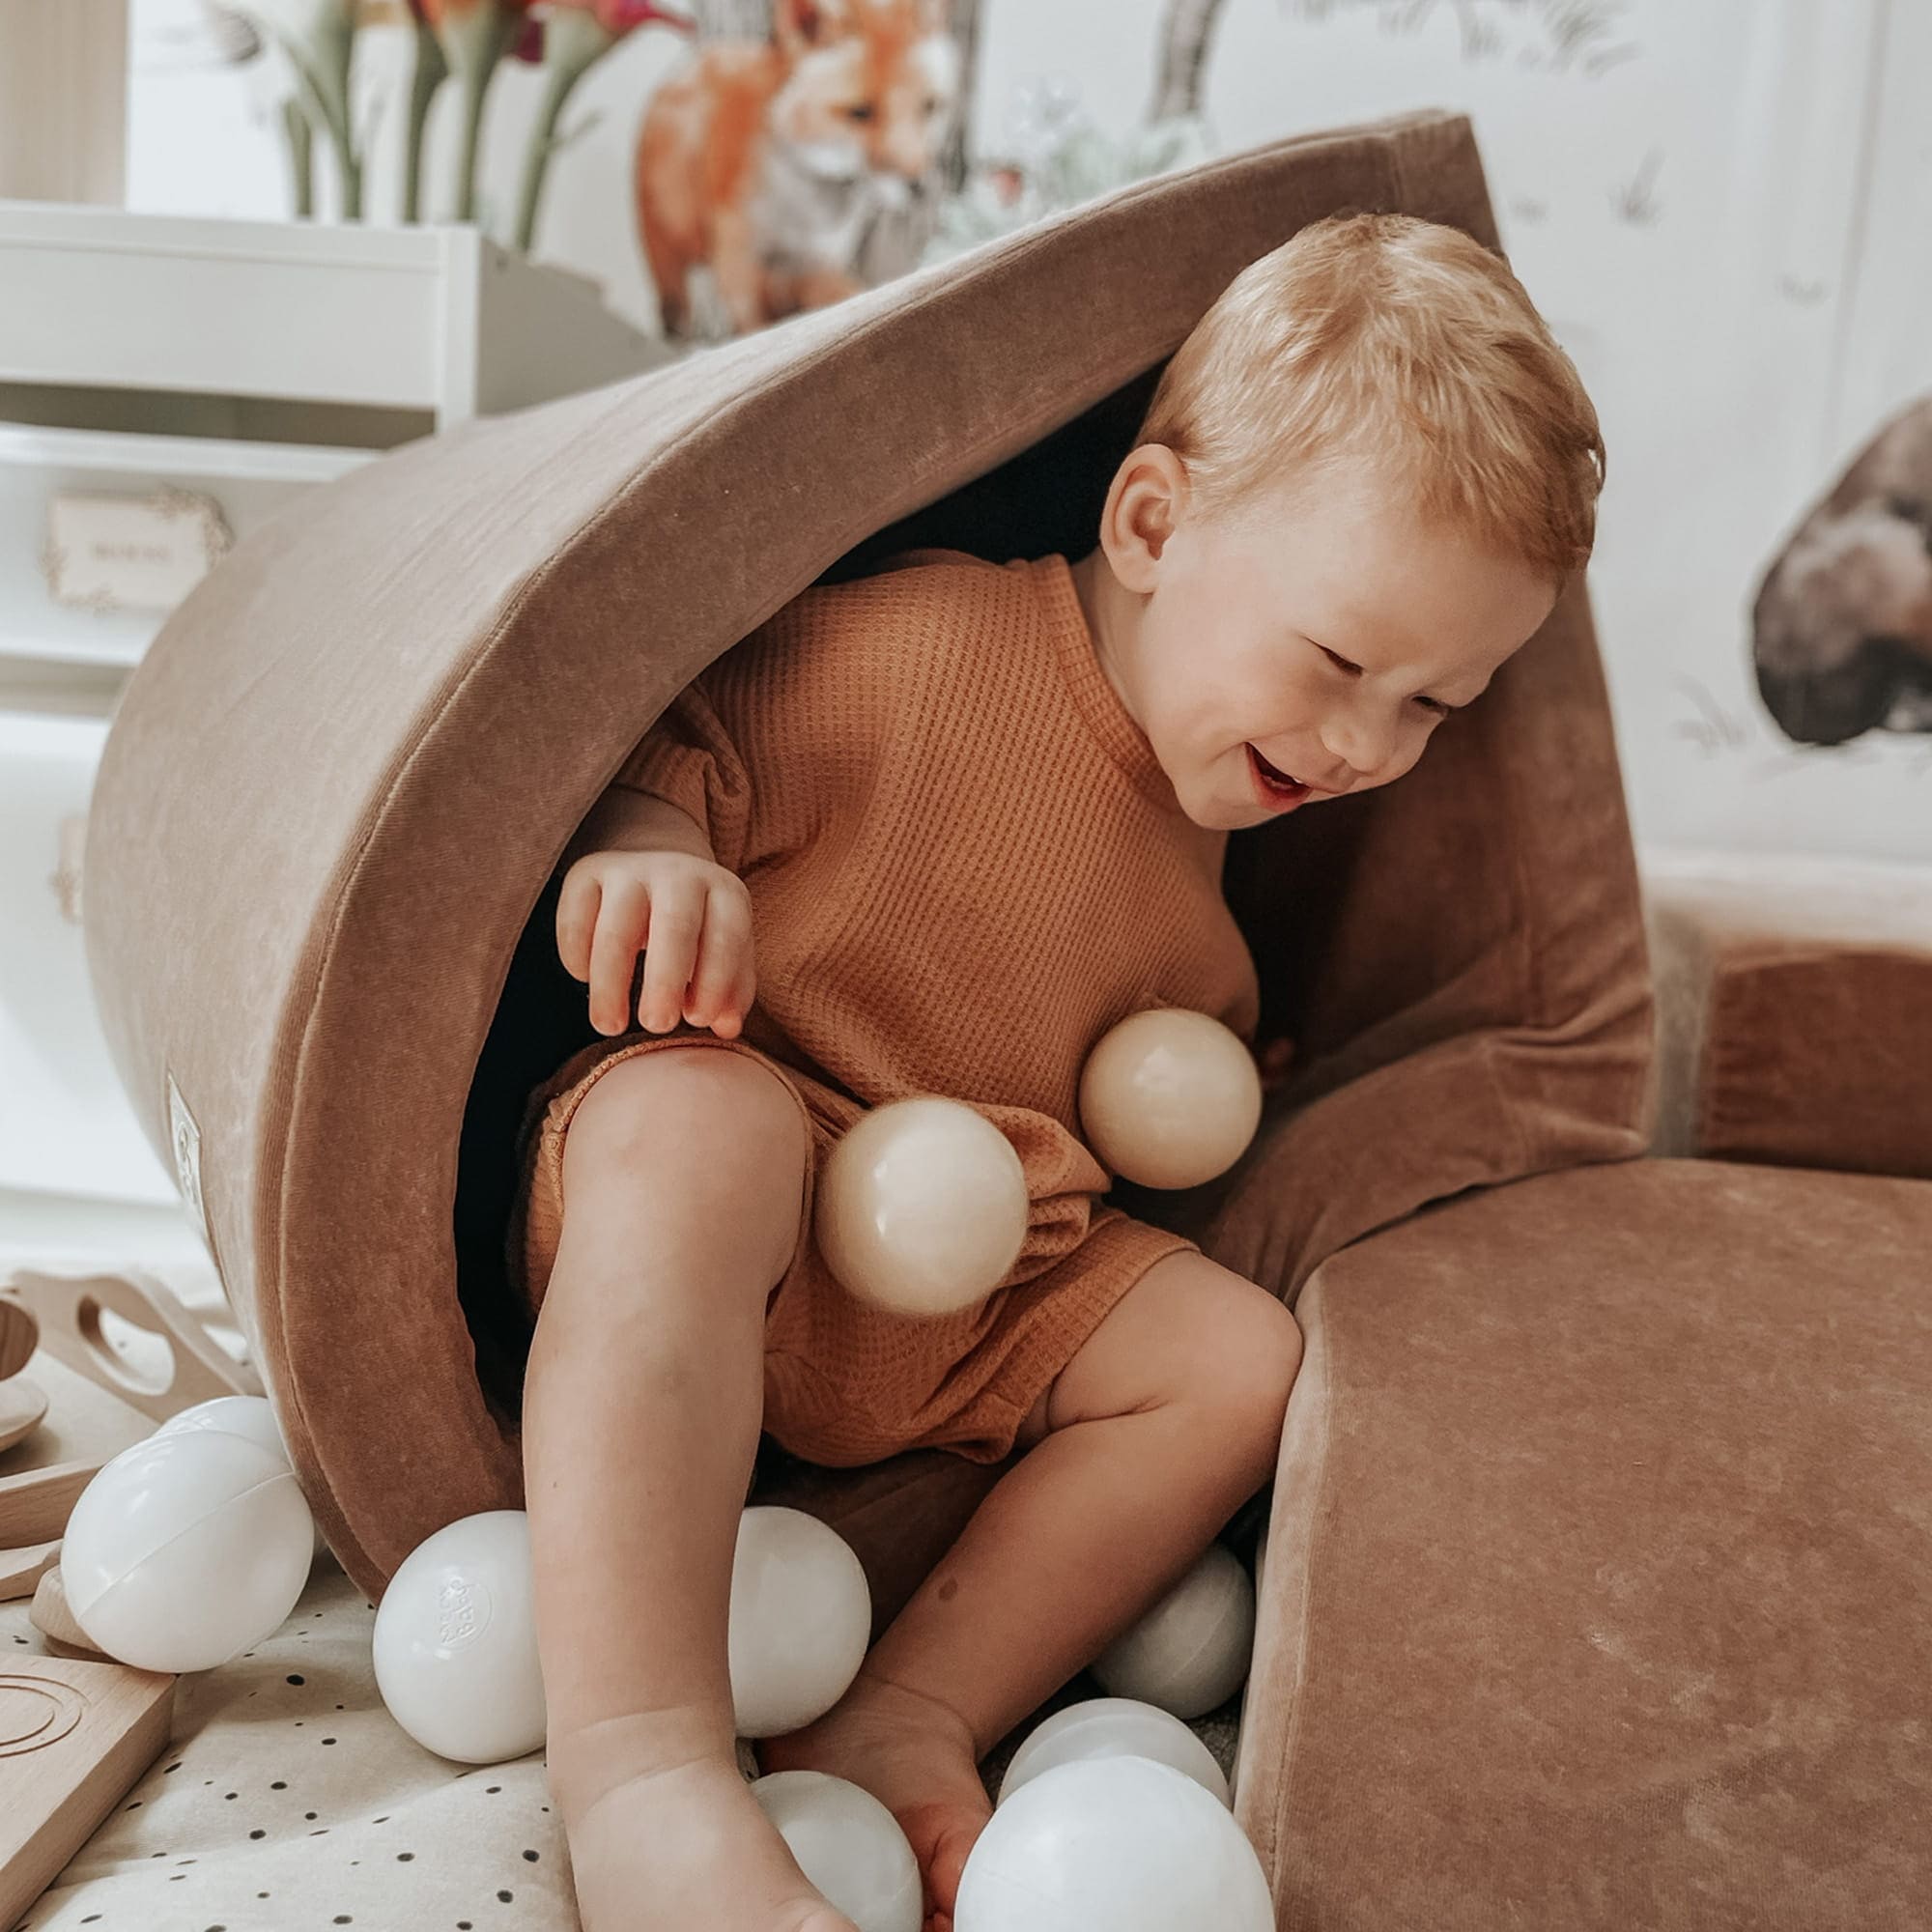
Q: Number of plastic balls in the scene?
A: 10